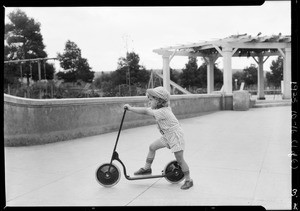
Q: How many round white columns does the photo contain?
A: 5